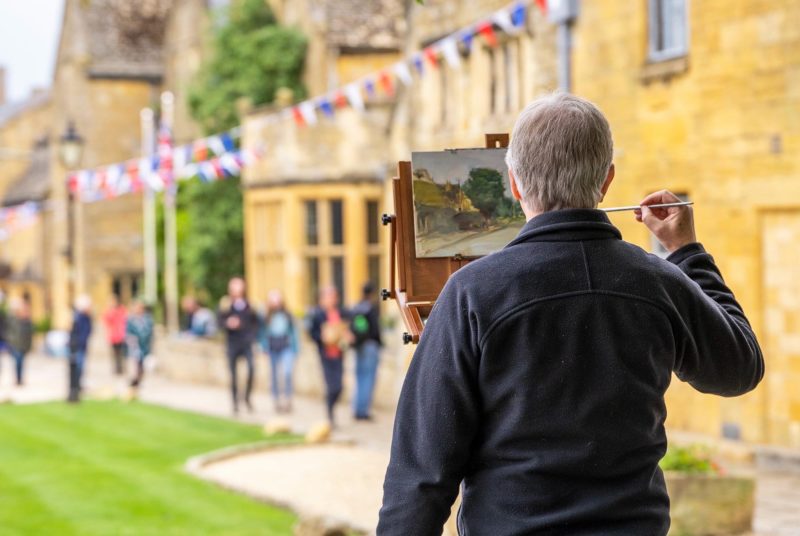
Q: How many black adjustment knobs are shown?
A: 3